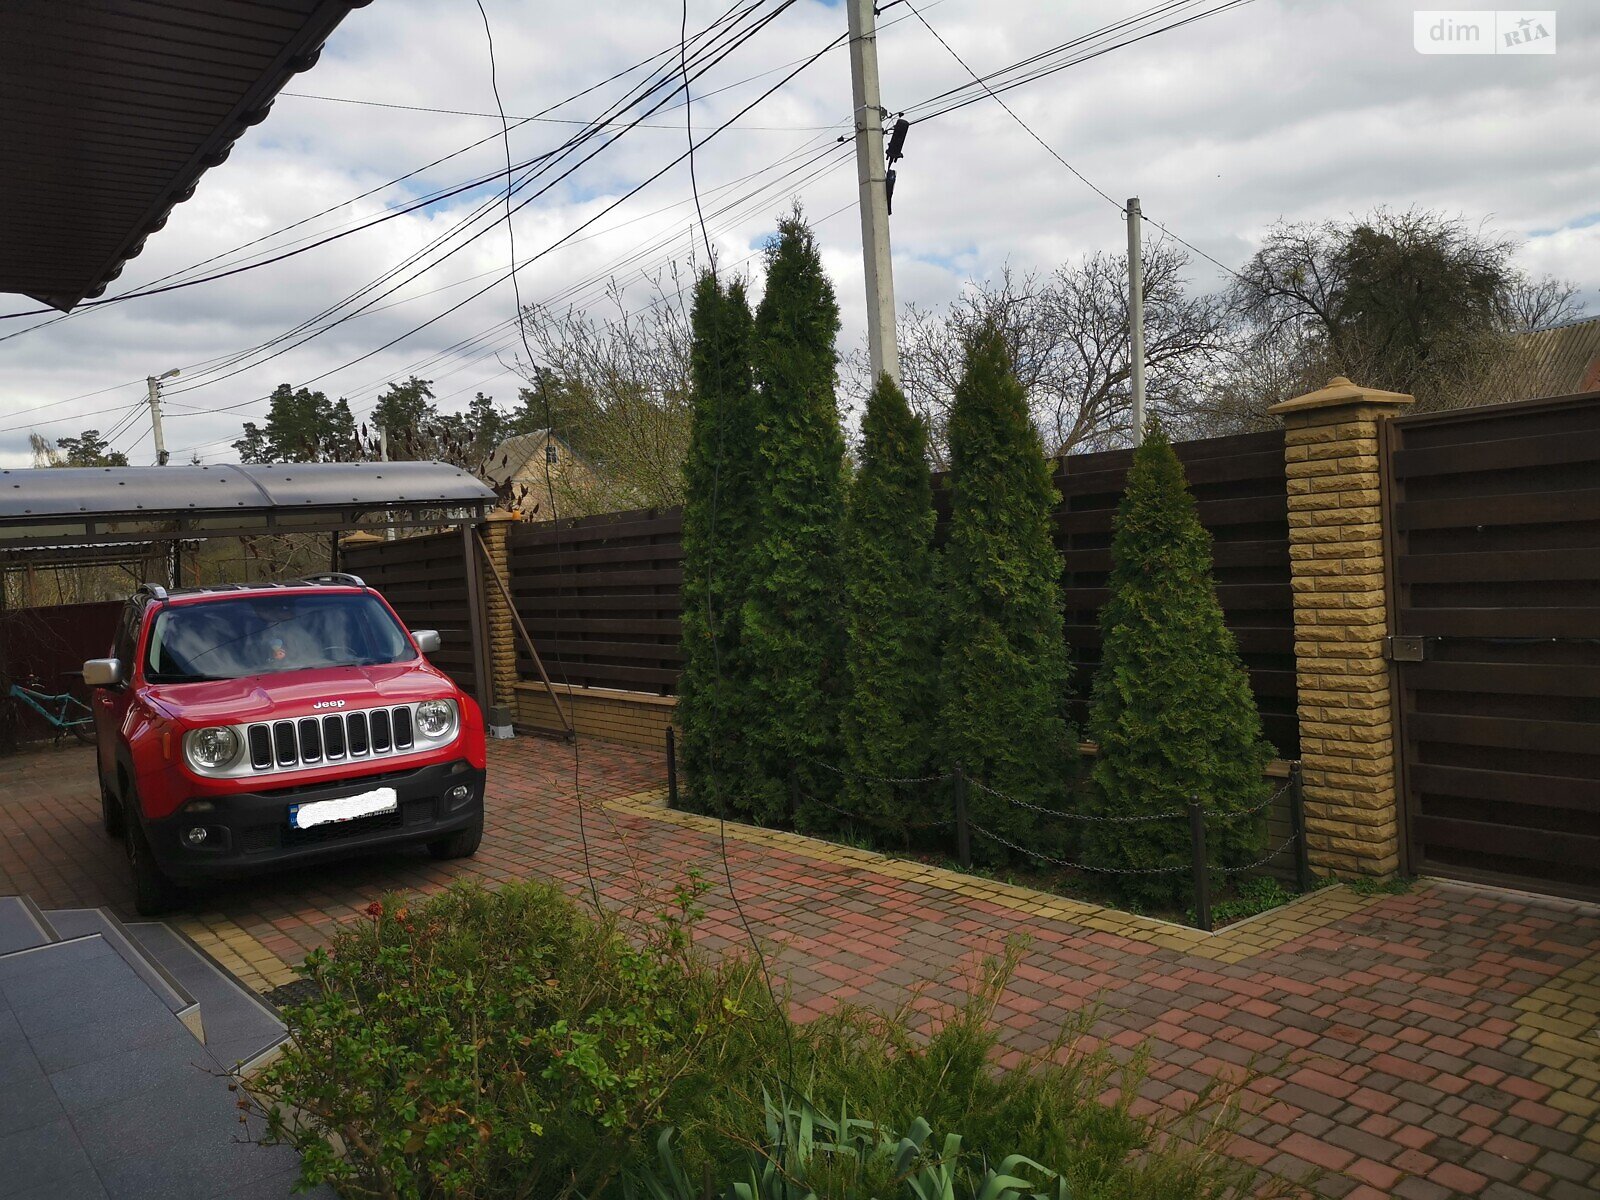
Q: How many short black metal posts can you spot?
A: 5